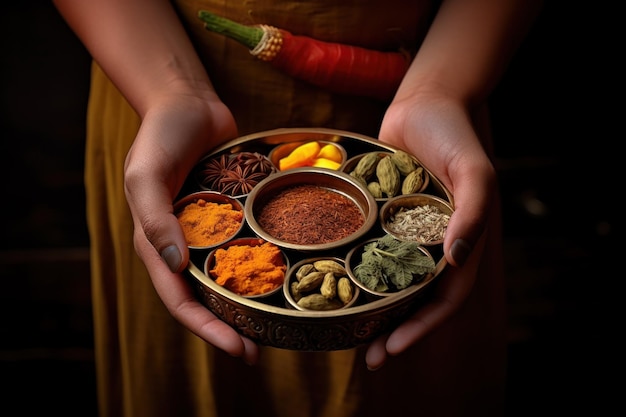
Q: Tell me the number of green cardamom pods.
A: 13